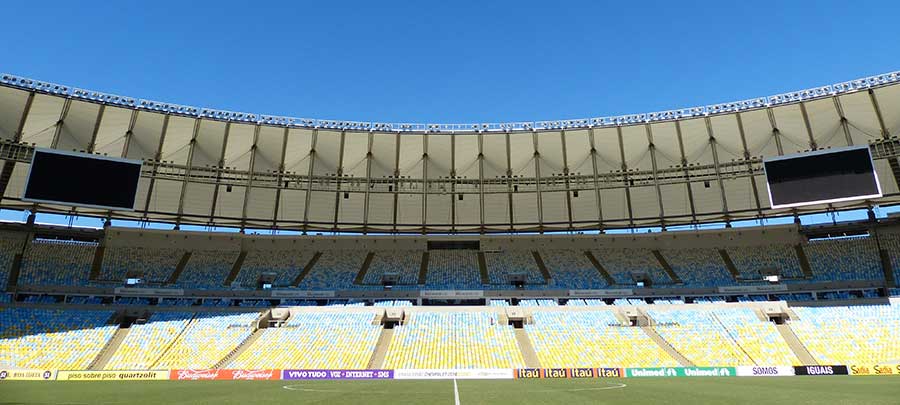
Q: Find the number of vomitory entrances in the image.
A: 12